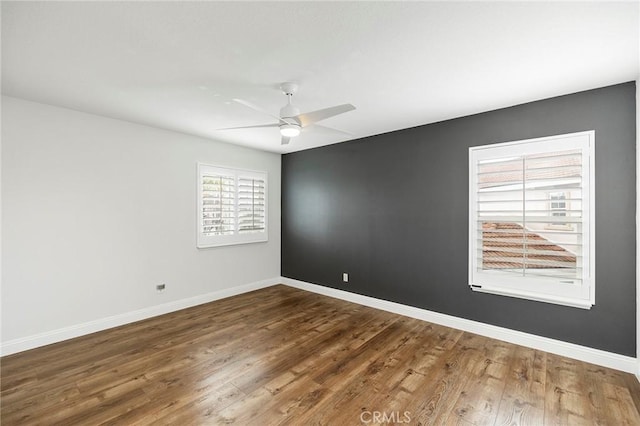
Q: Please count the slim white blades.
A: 5